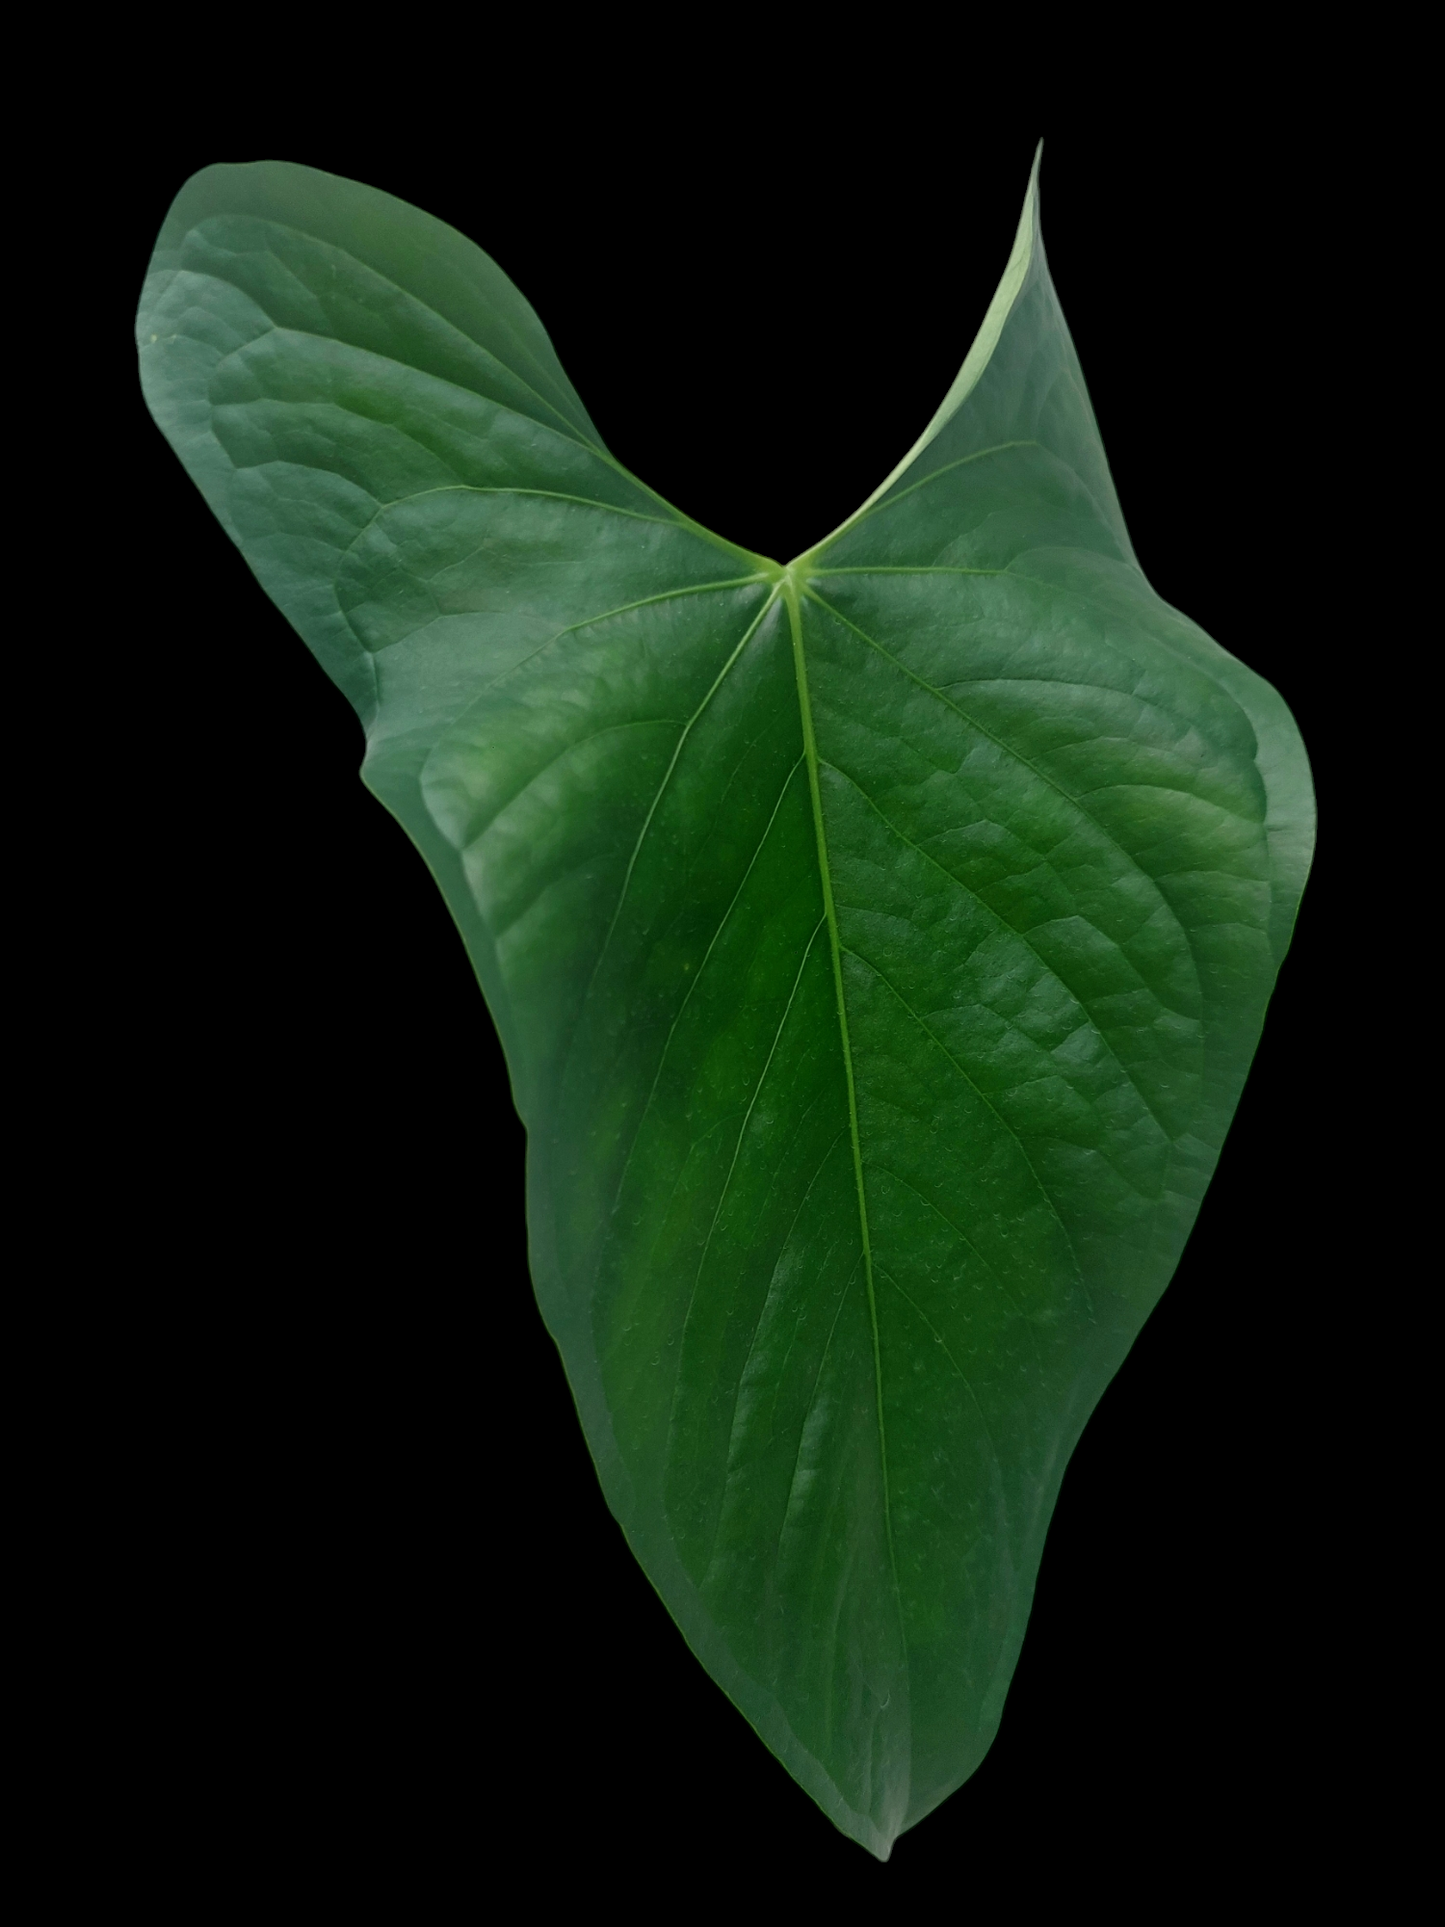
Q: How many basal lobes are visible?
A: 2